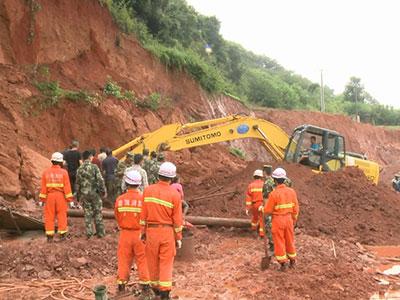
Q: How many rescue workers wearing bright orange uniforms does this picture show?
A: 5